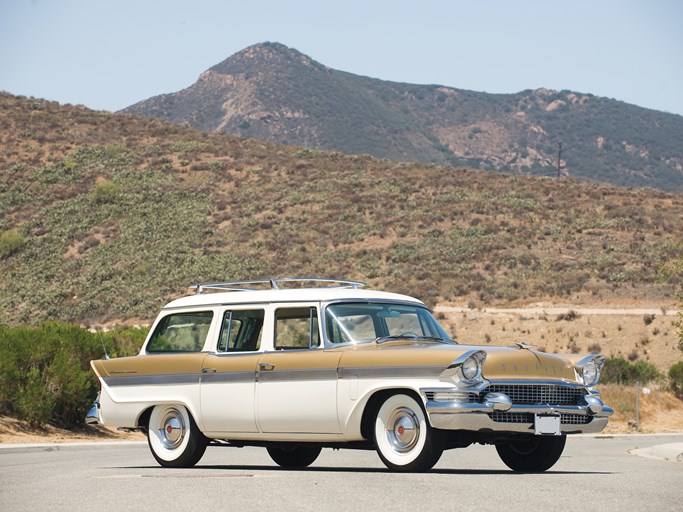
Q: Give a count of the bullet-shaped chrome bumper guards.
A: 2